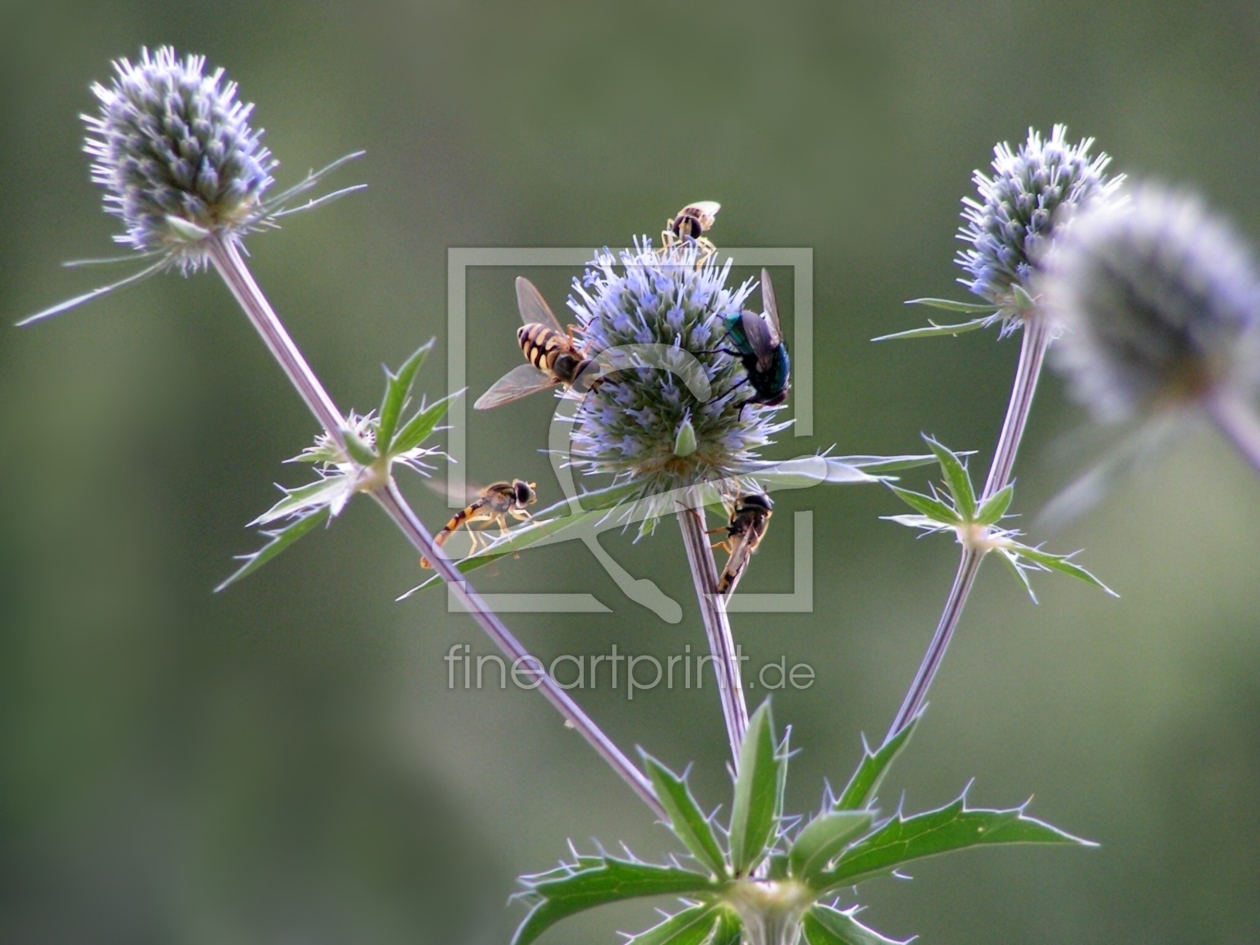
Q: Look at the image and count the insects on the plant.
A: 5